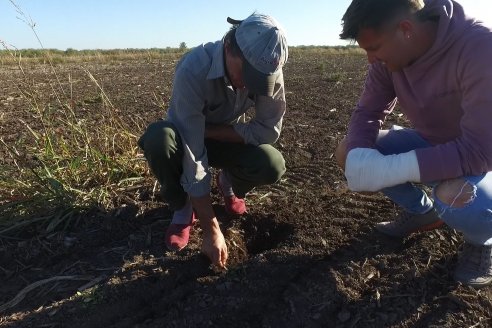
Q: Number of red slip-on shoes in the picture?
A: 2